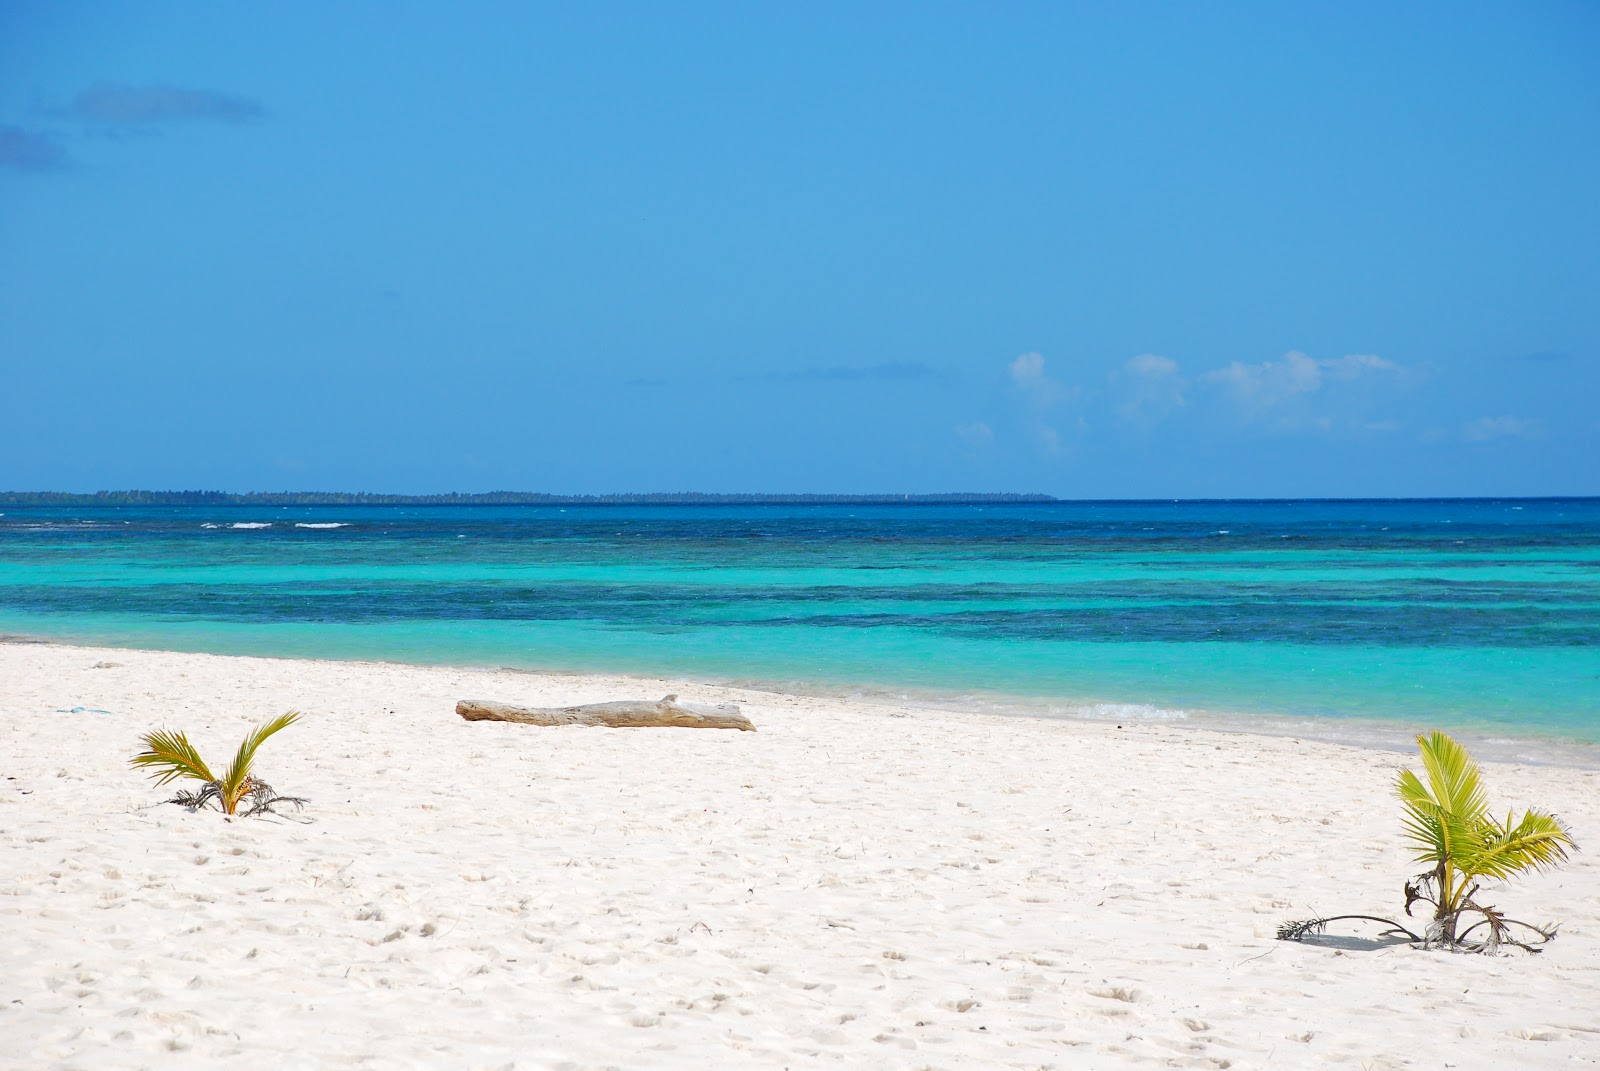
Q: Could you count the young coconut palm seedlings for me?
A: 2